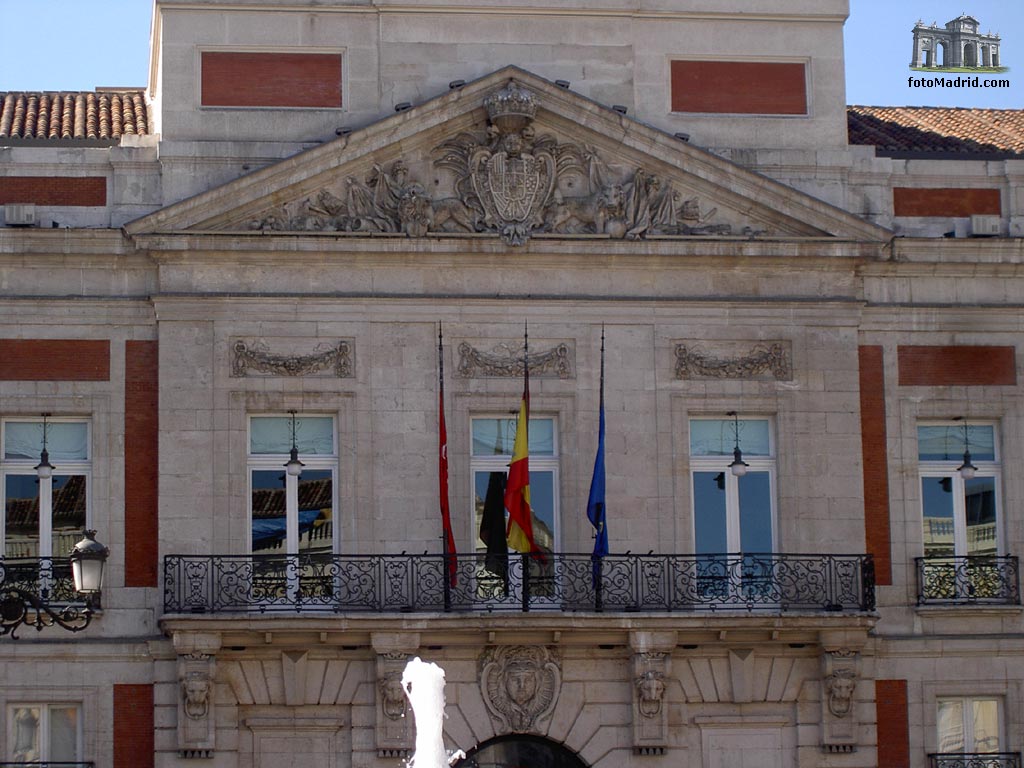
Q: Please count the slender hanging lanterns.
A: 4